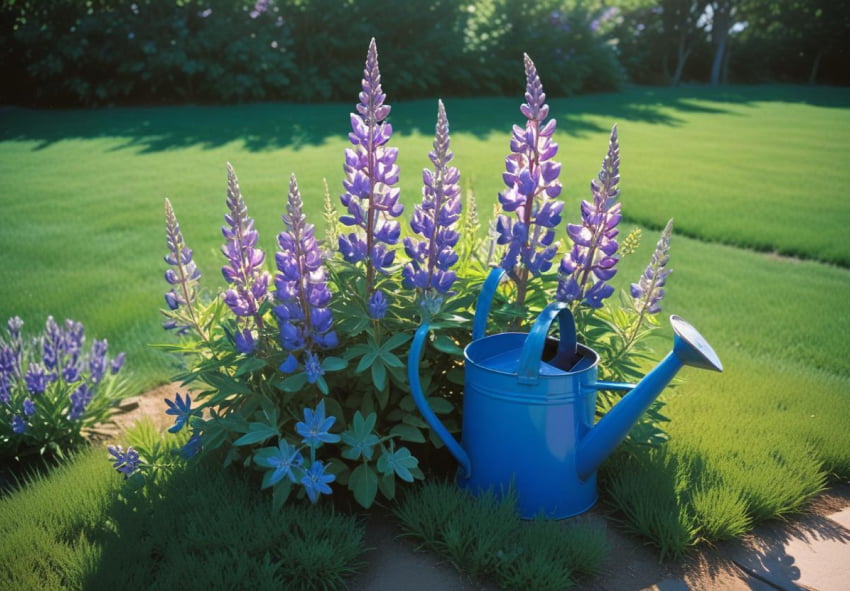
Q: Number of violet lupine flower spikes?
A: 8